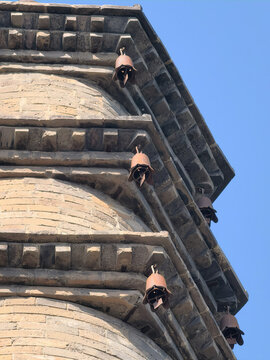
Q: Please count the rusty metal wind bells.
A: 5